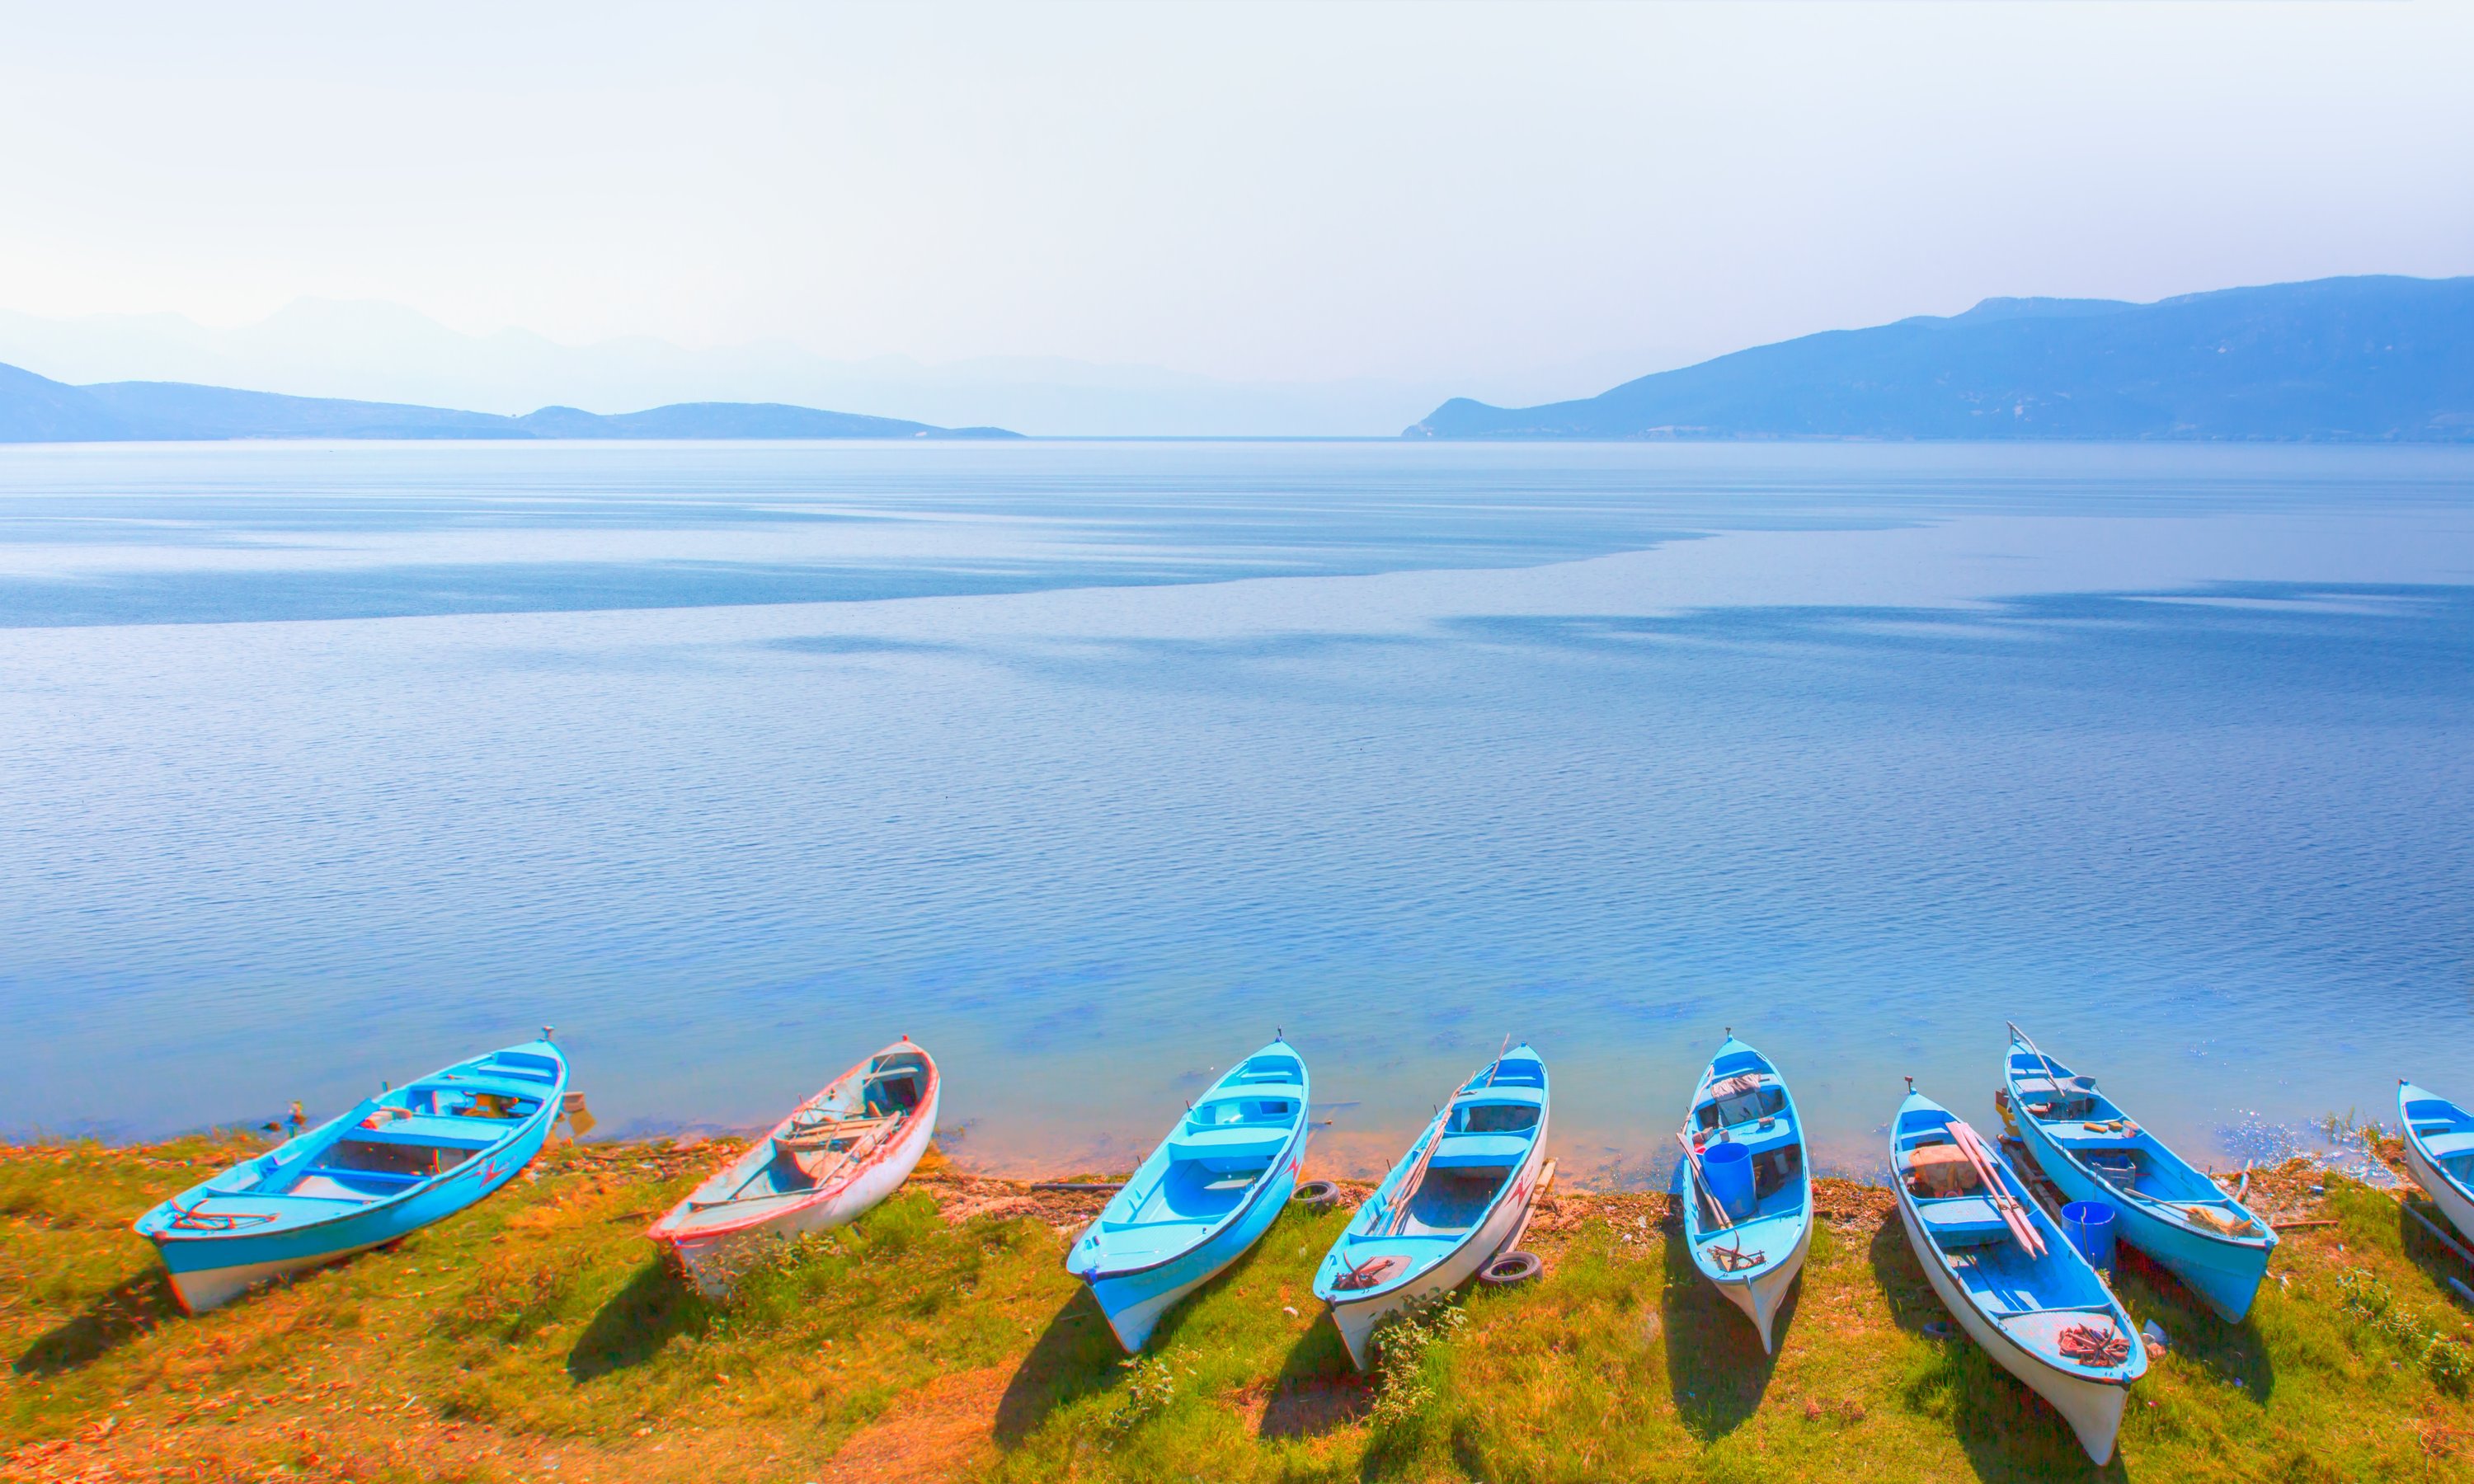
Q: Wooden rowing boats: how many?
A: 8